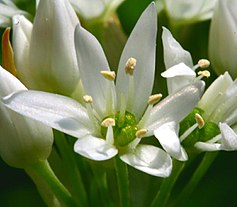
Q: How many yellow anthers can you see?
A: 9